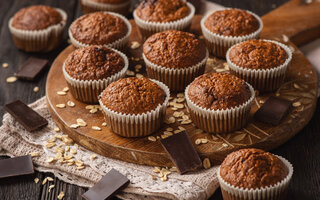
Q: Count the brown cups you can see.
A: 11